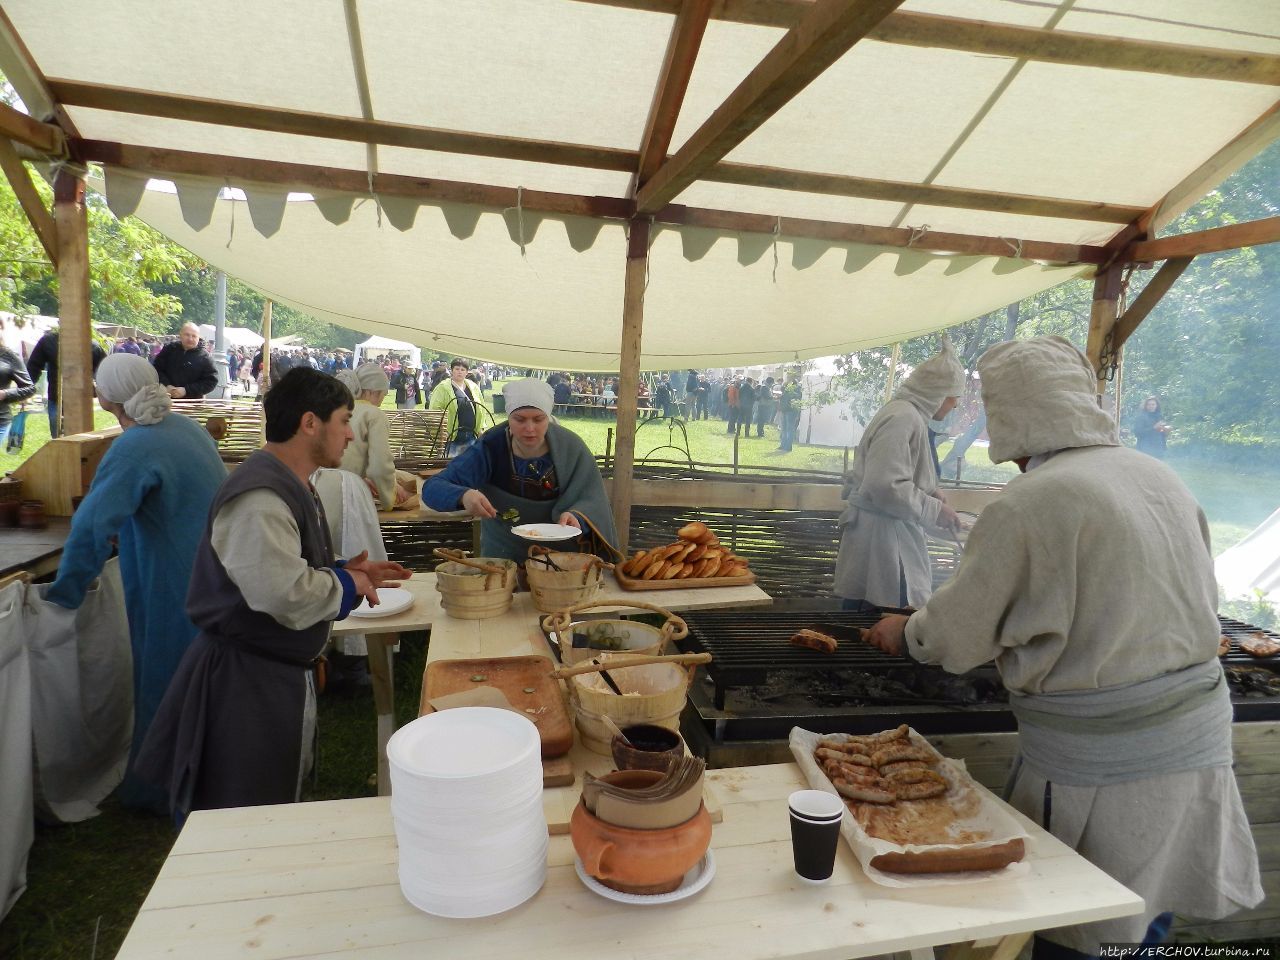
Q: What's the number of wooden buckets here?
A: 4